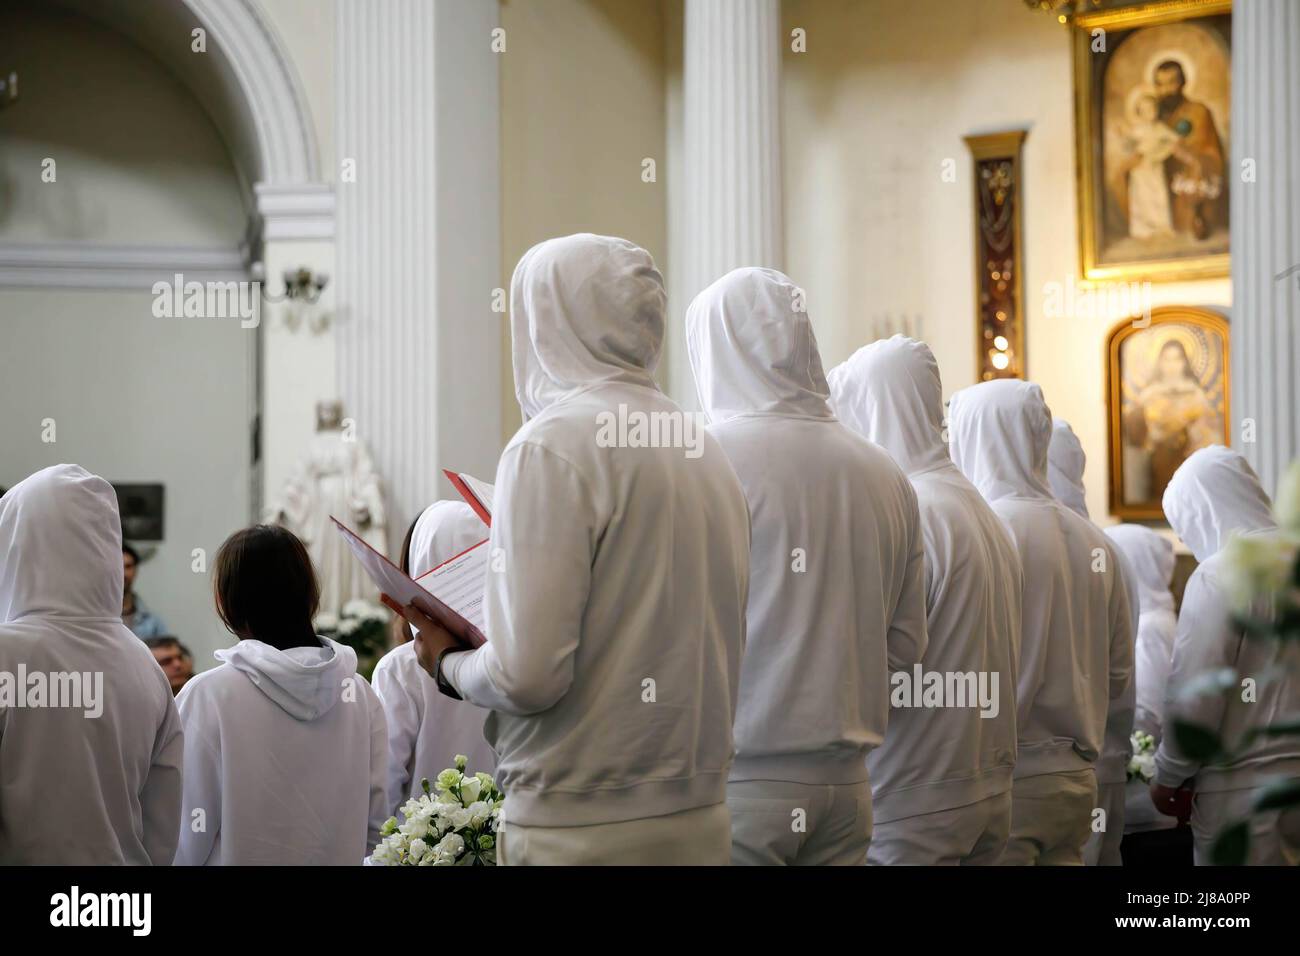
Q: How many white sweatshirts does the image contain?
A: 10